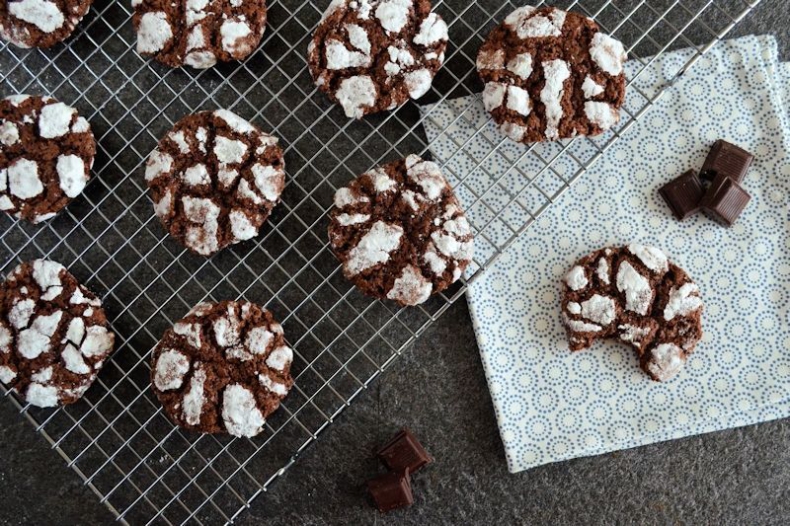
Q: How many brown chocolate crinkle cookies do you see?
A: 10